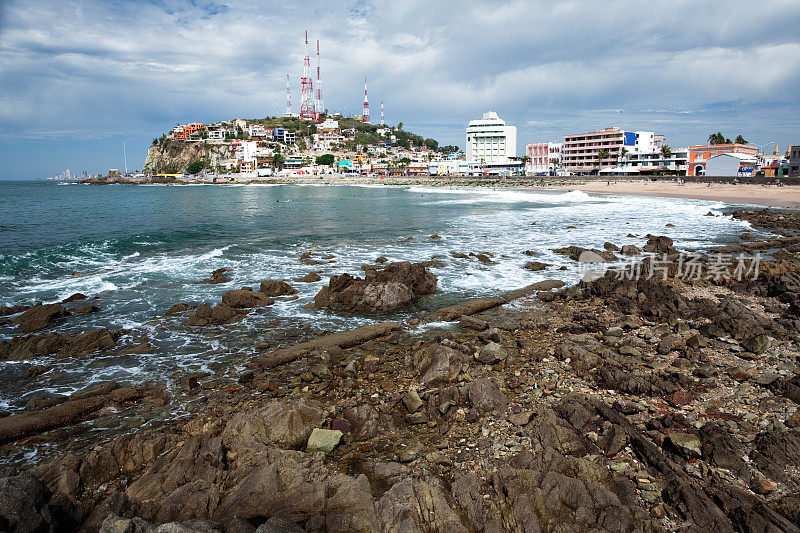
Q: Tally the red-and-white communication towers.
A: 5